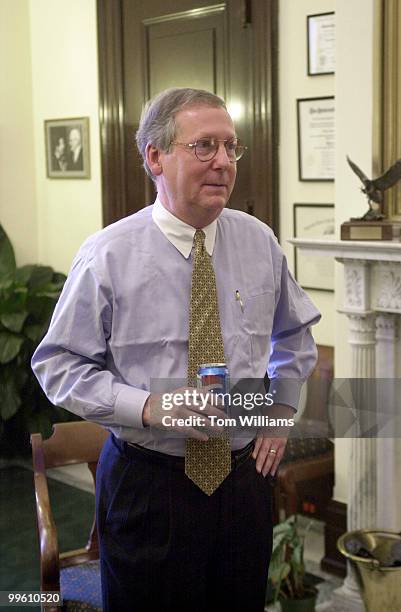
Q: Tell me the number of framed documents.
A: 3